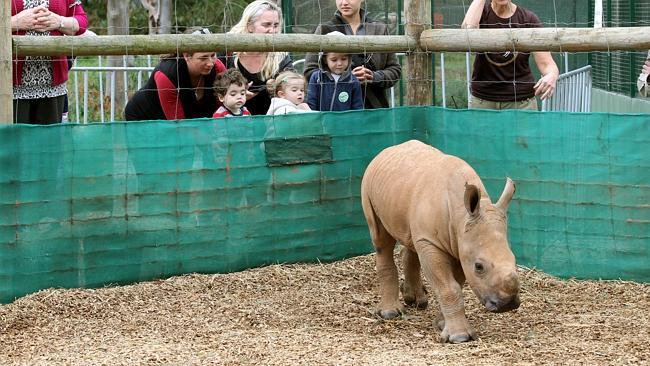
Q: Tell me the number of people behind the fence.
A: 8